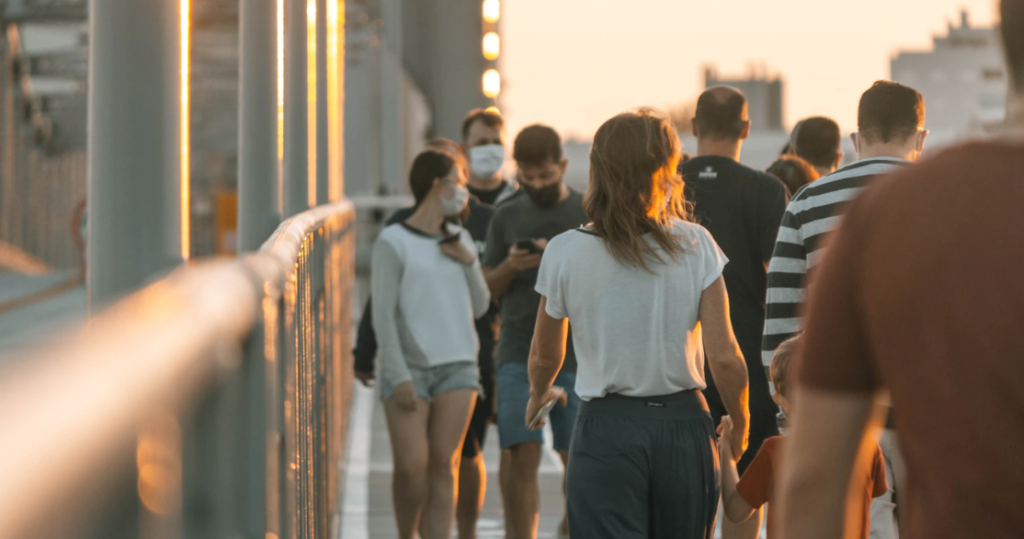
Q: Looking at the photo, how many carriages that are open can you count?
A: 0